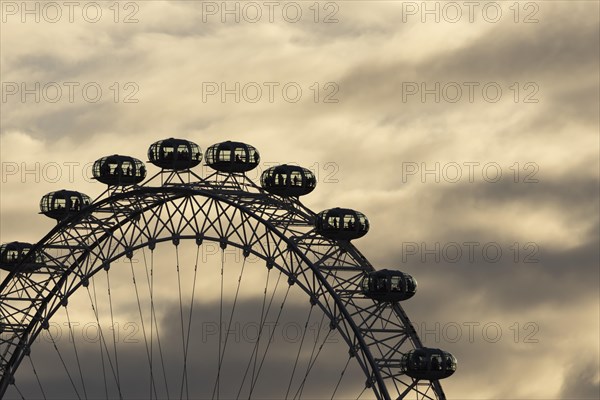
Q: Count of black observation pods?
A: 9